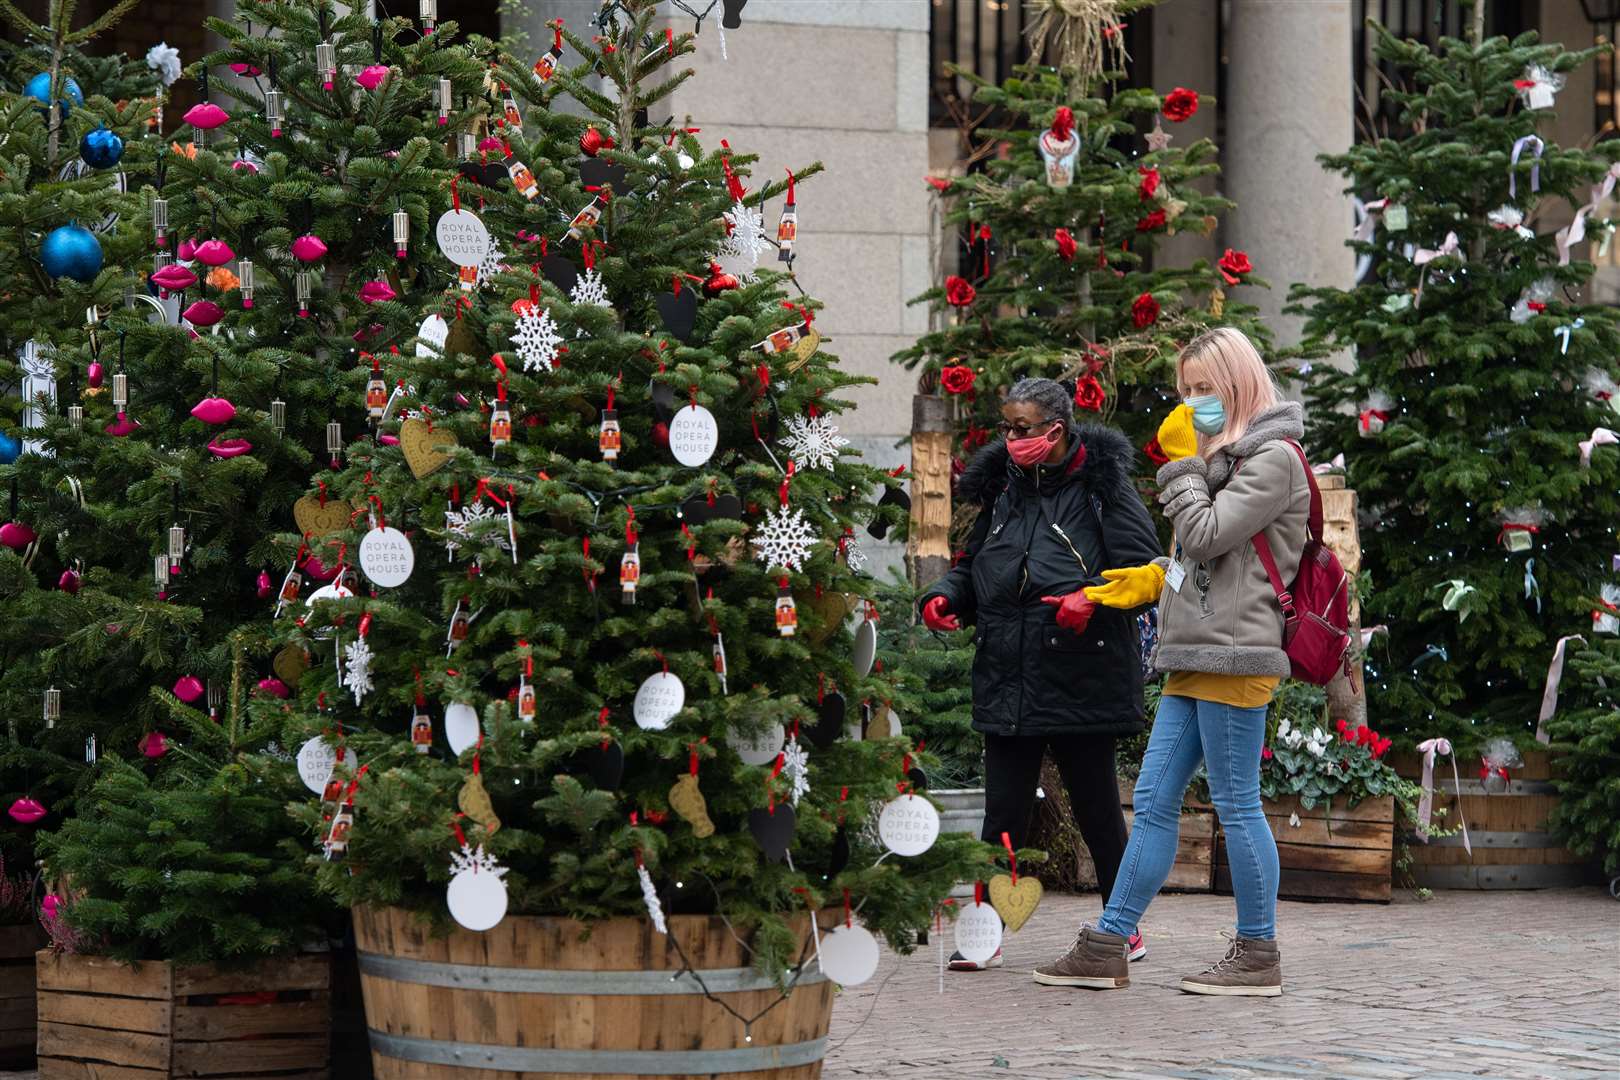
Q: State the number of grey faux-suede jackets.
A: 1